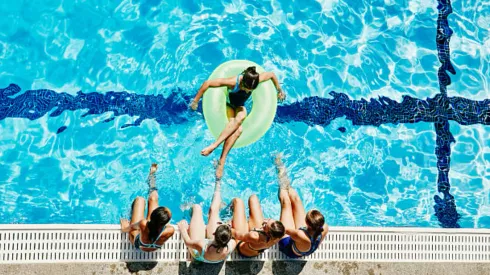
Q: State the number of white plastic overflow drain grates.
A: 1